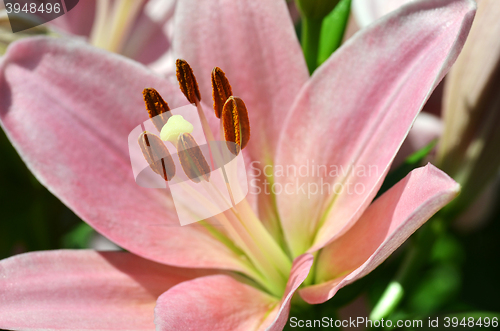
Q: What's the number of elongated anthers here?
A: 6